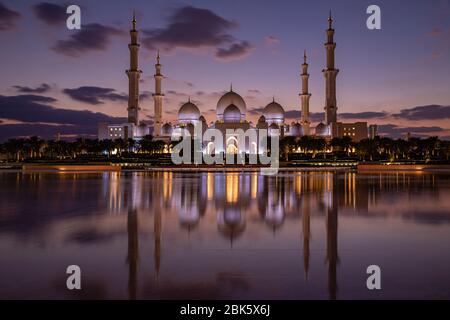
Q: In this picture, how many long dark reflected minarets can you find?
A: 4